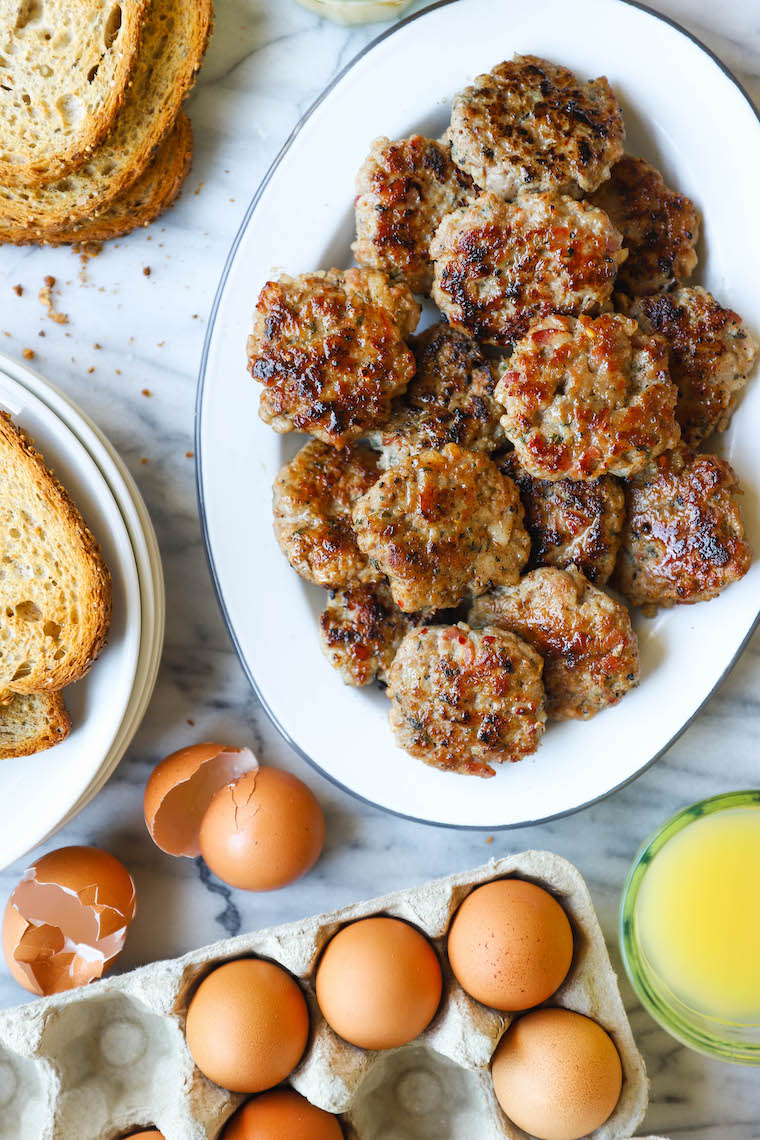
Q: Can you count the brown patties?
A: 15